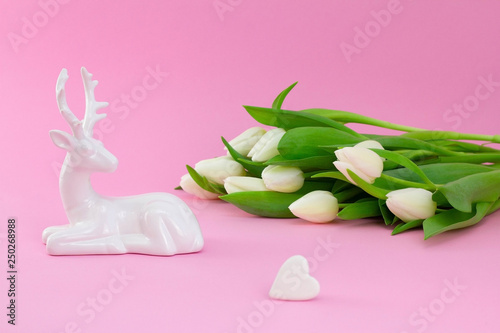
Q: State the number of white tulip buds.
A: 10